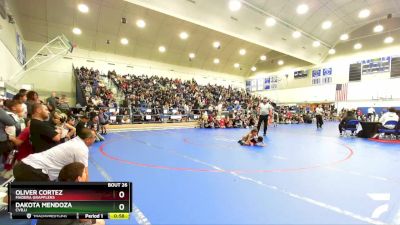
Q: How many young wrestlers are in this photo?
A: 2